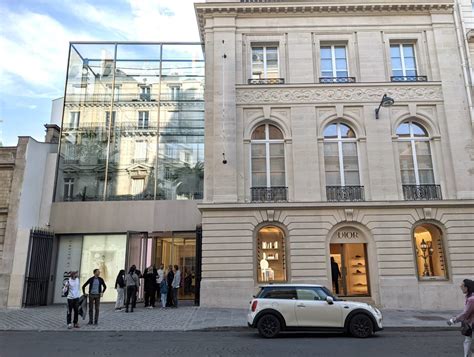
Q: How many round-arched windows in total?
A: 5